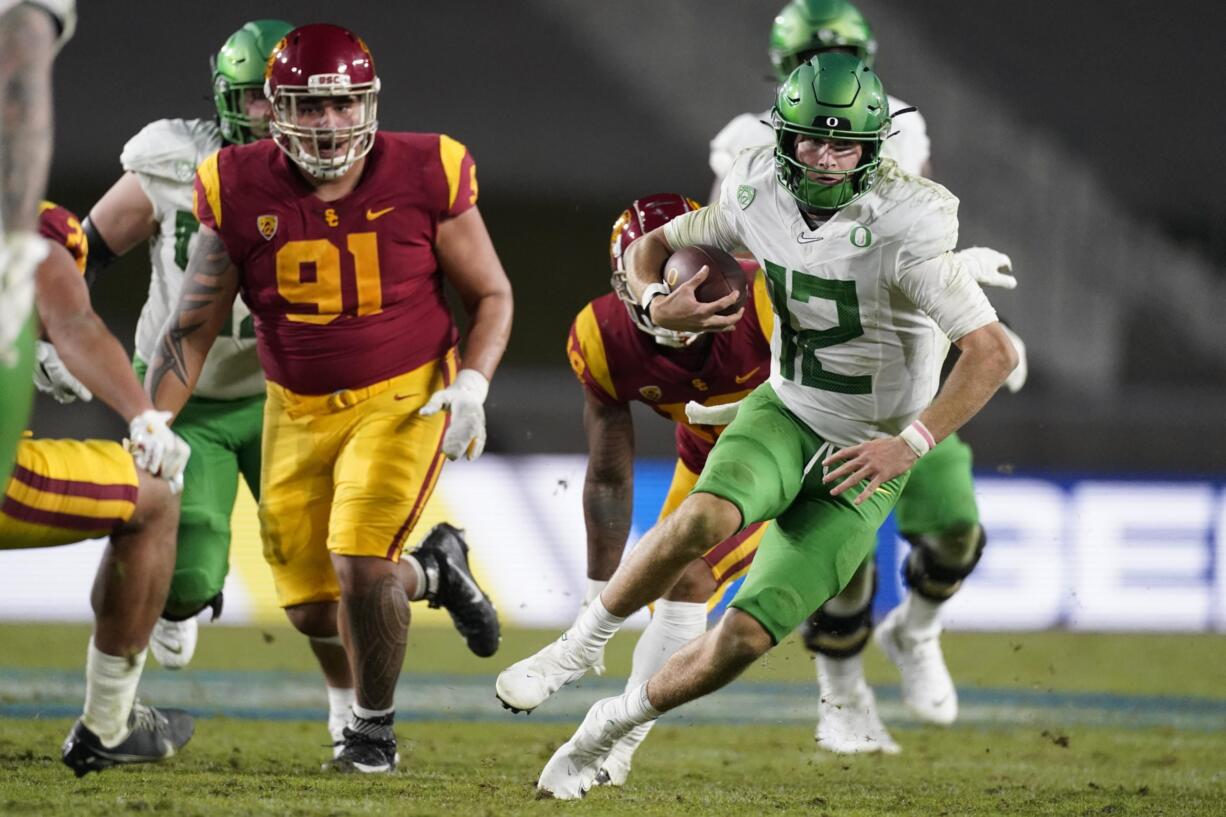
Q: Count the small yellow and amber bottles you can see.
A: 0